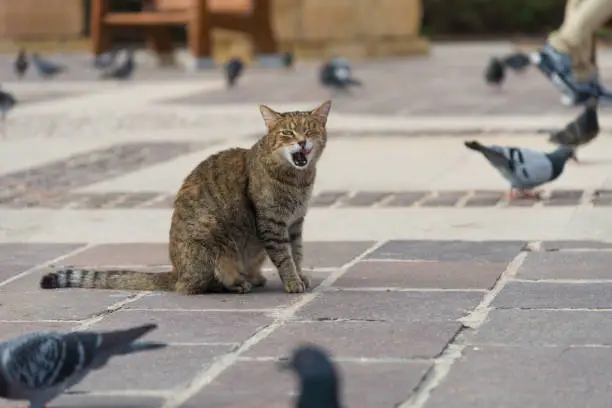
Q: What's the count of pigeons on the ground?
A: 14